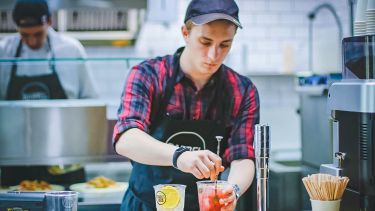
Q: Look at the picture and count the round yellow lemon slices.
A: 1